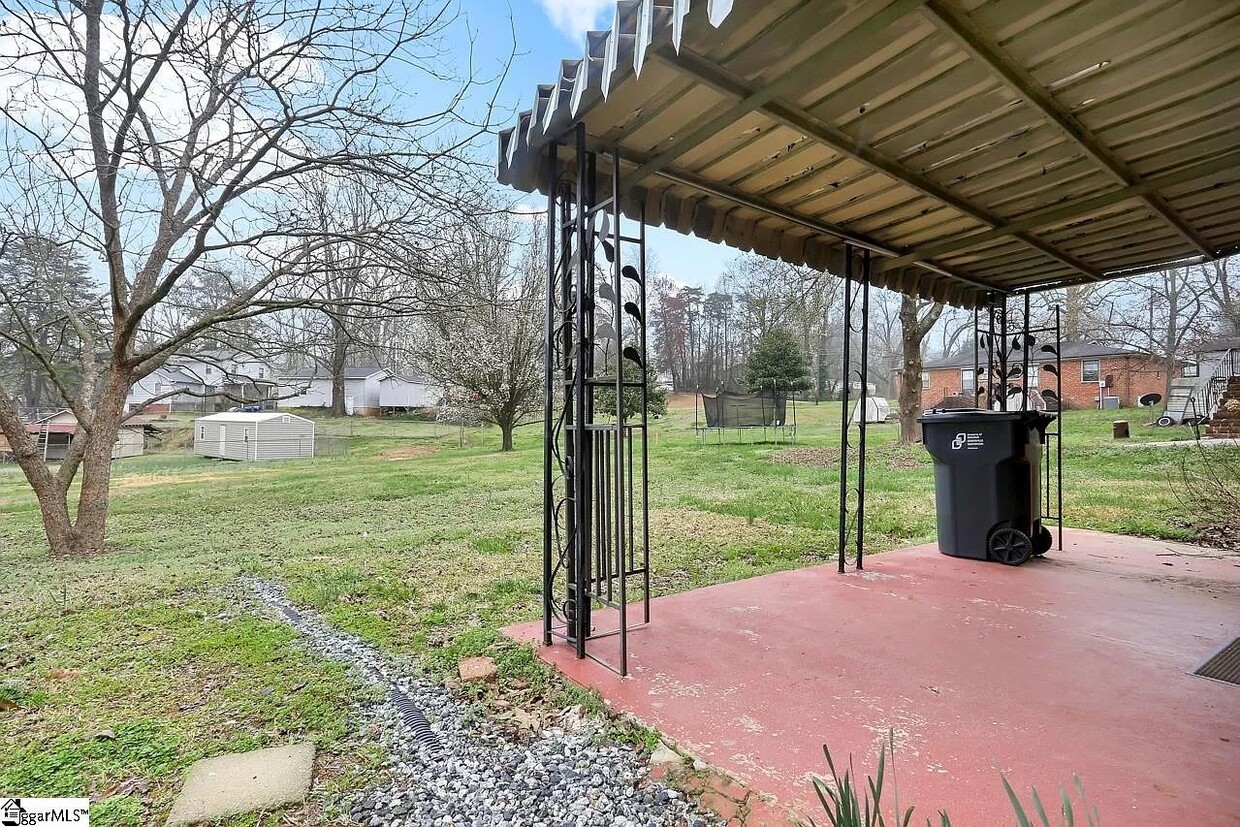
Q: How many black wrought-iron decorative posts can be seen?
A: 3